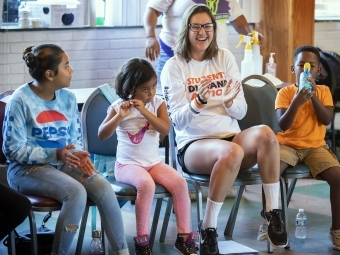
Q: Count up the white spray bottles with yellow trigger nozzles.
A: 2